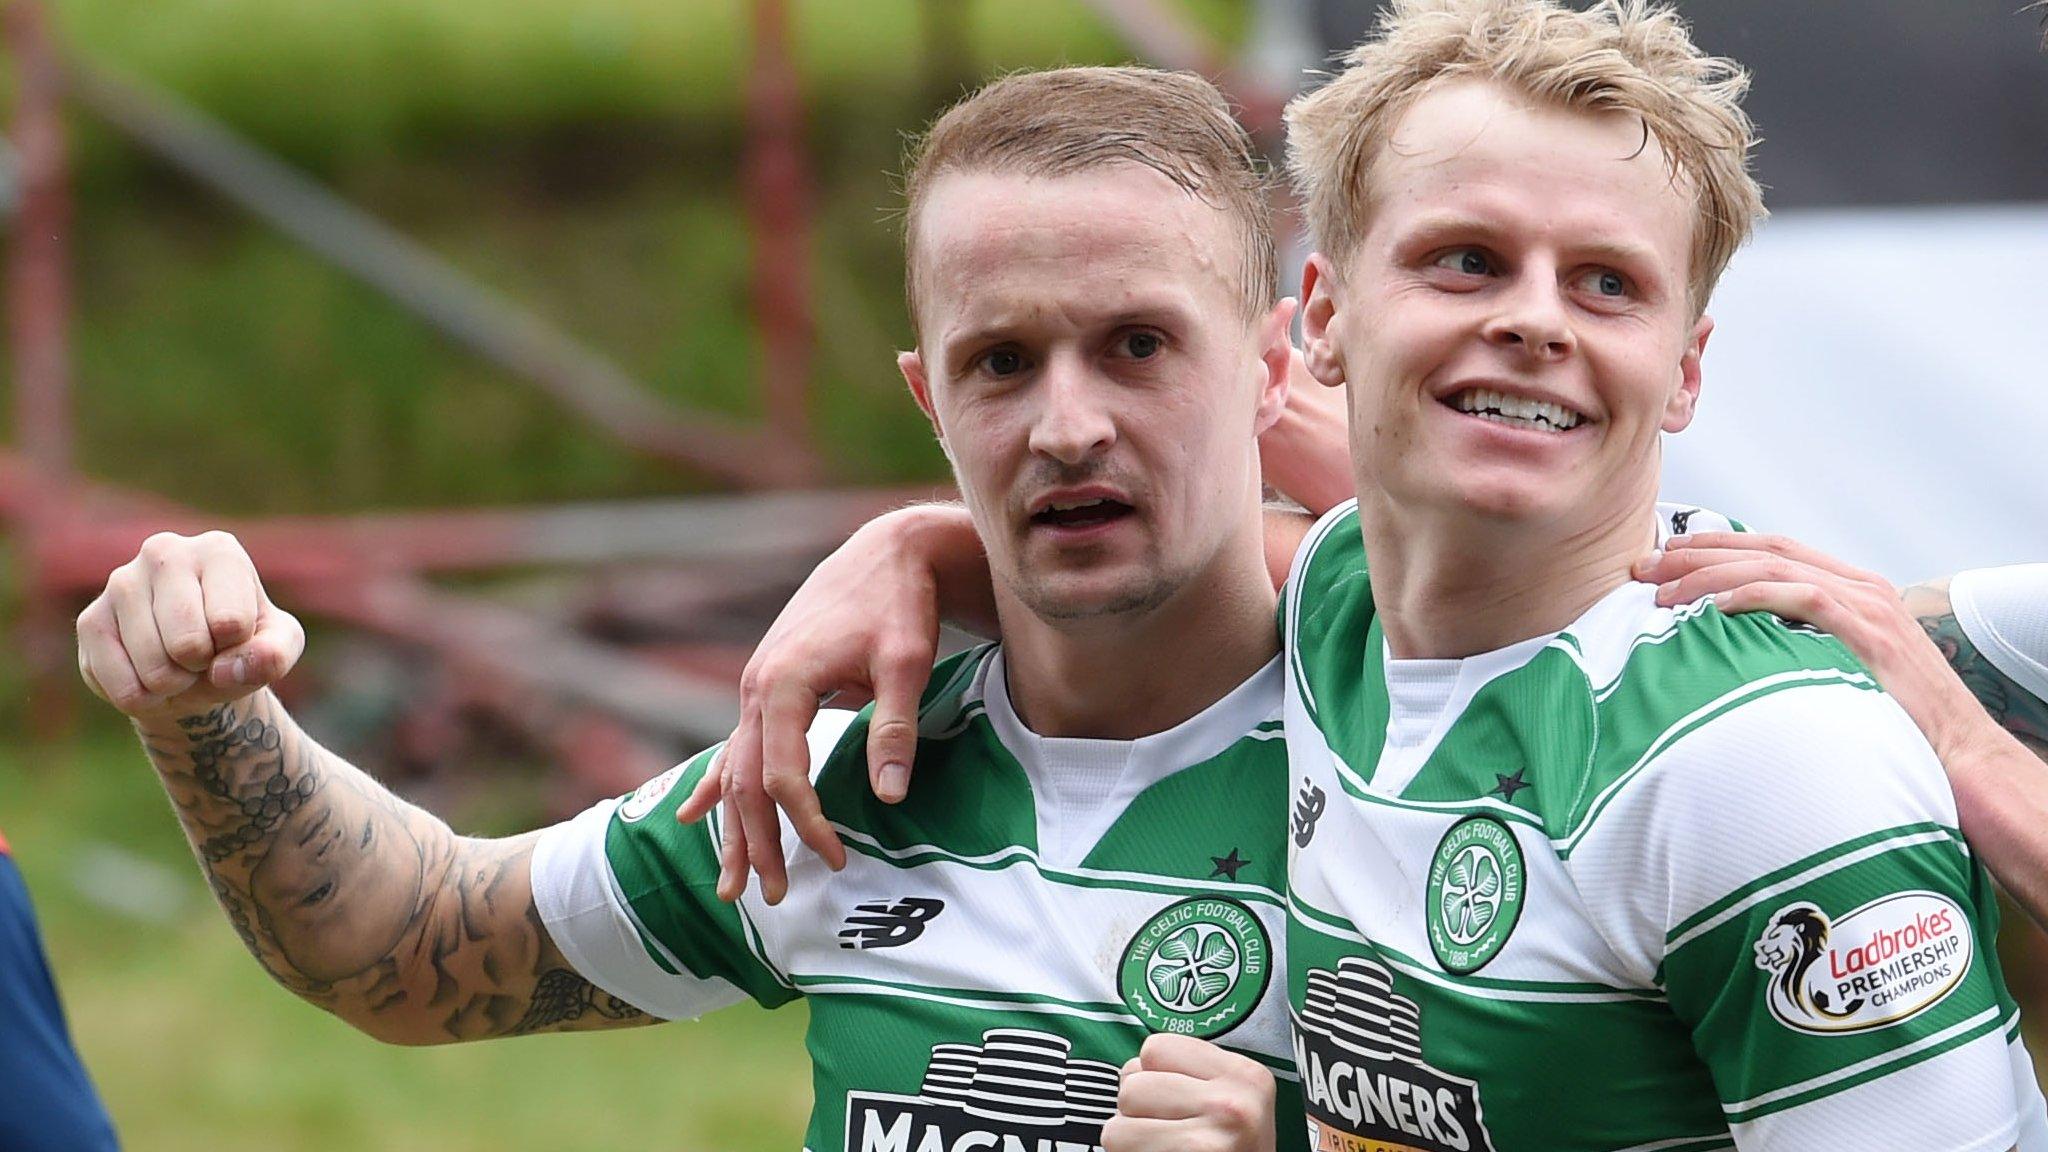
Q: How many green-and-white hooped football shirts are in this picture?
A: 2